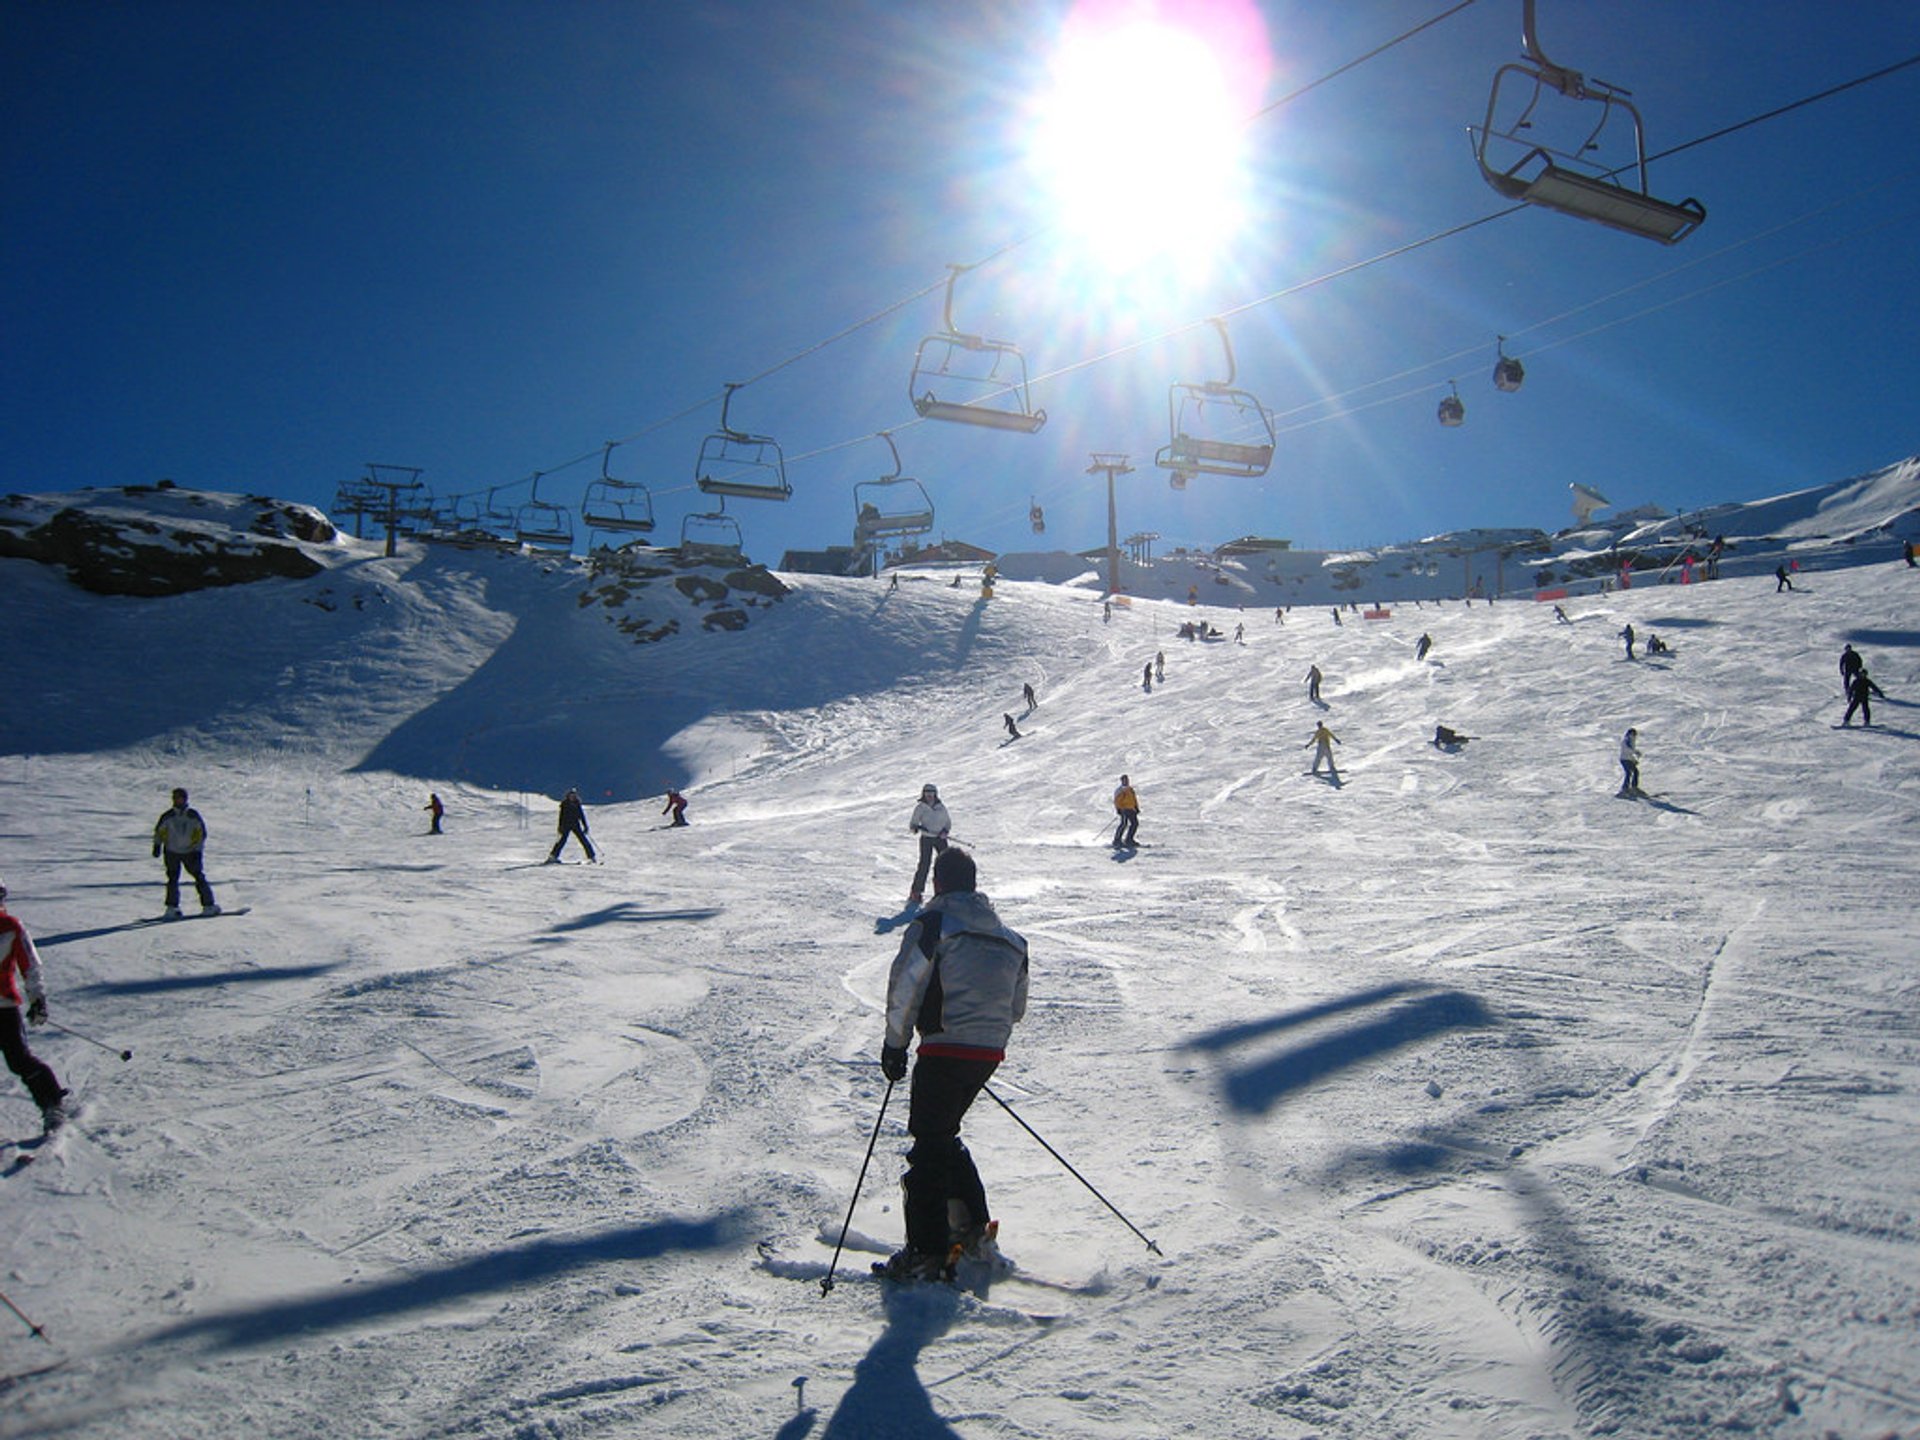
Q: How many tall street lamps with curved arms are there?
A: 0